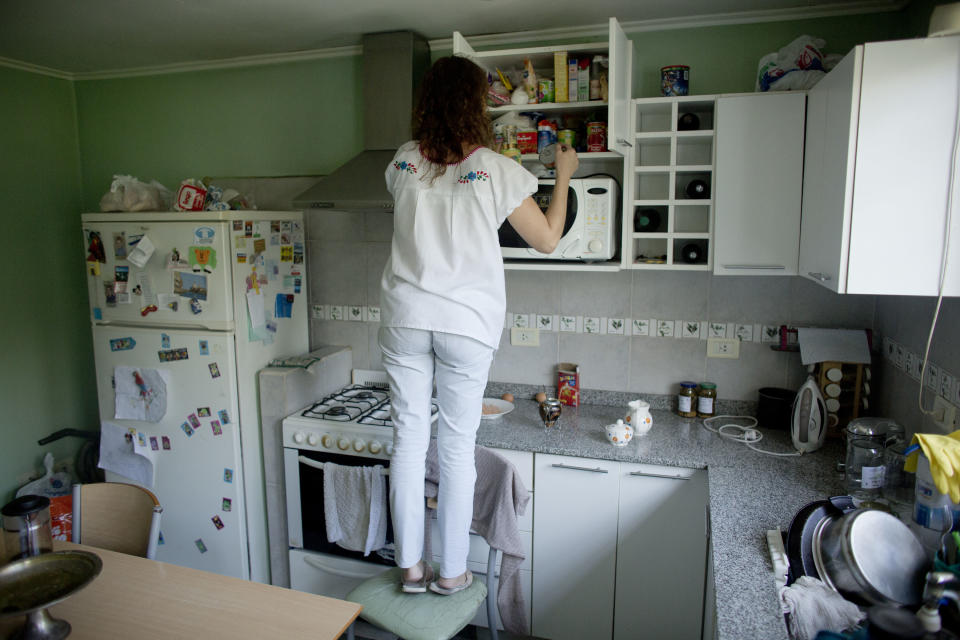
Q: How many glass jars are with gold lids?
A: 0